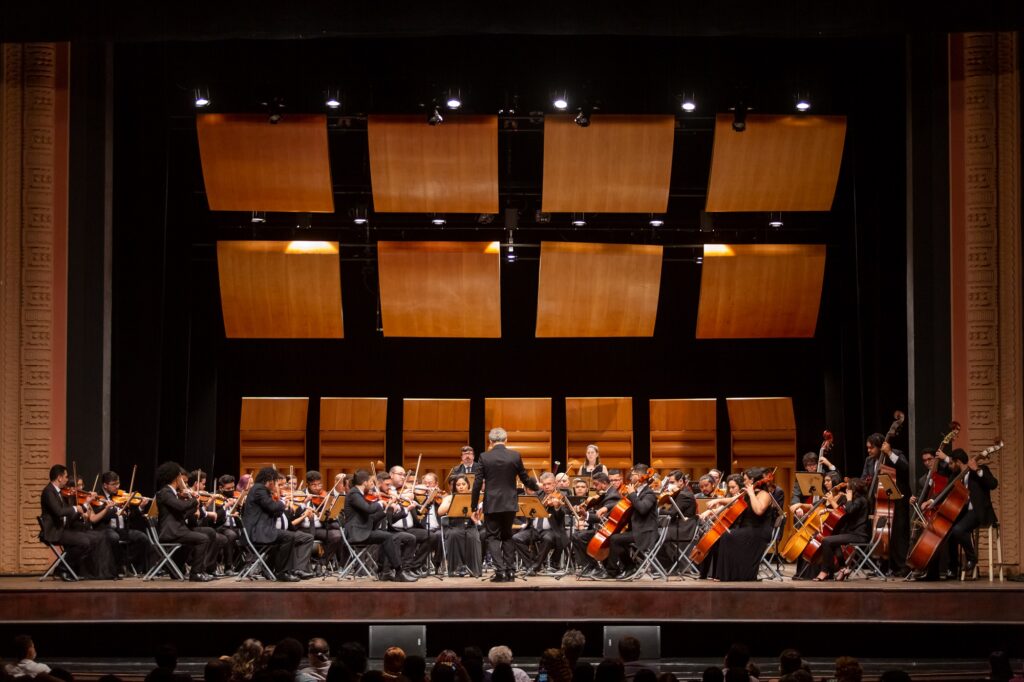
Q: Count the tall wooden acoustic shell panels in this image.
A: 7